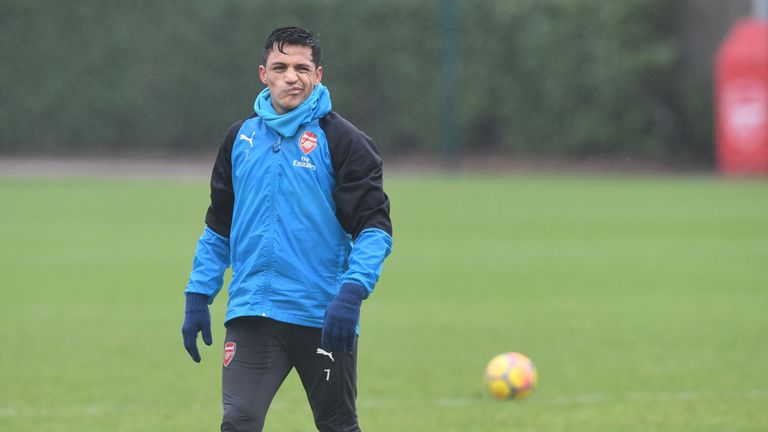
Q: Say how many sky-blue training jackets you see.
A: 1